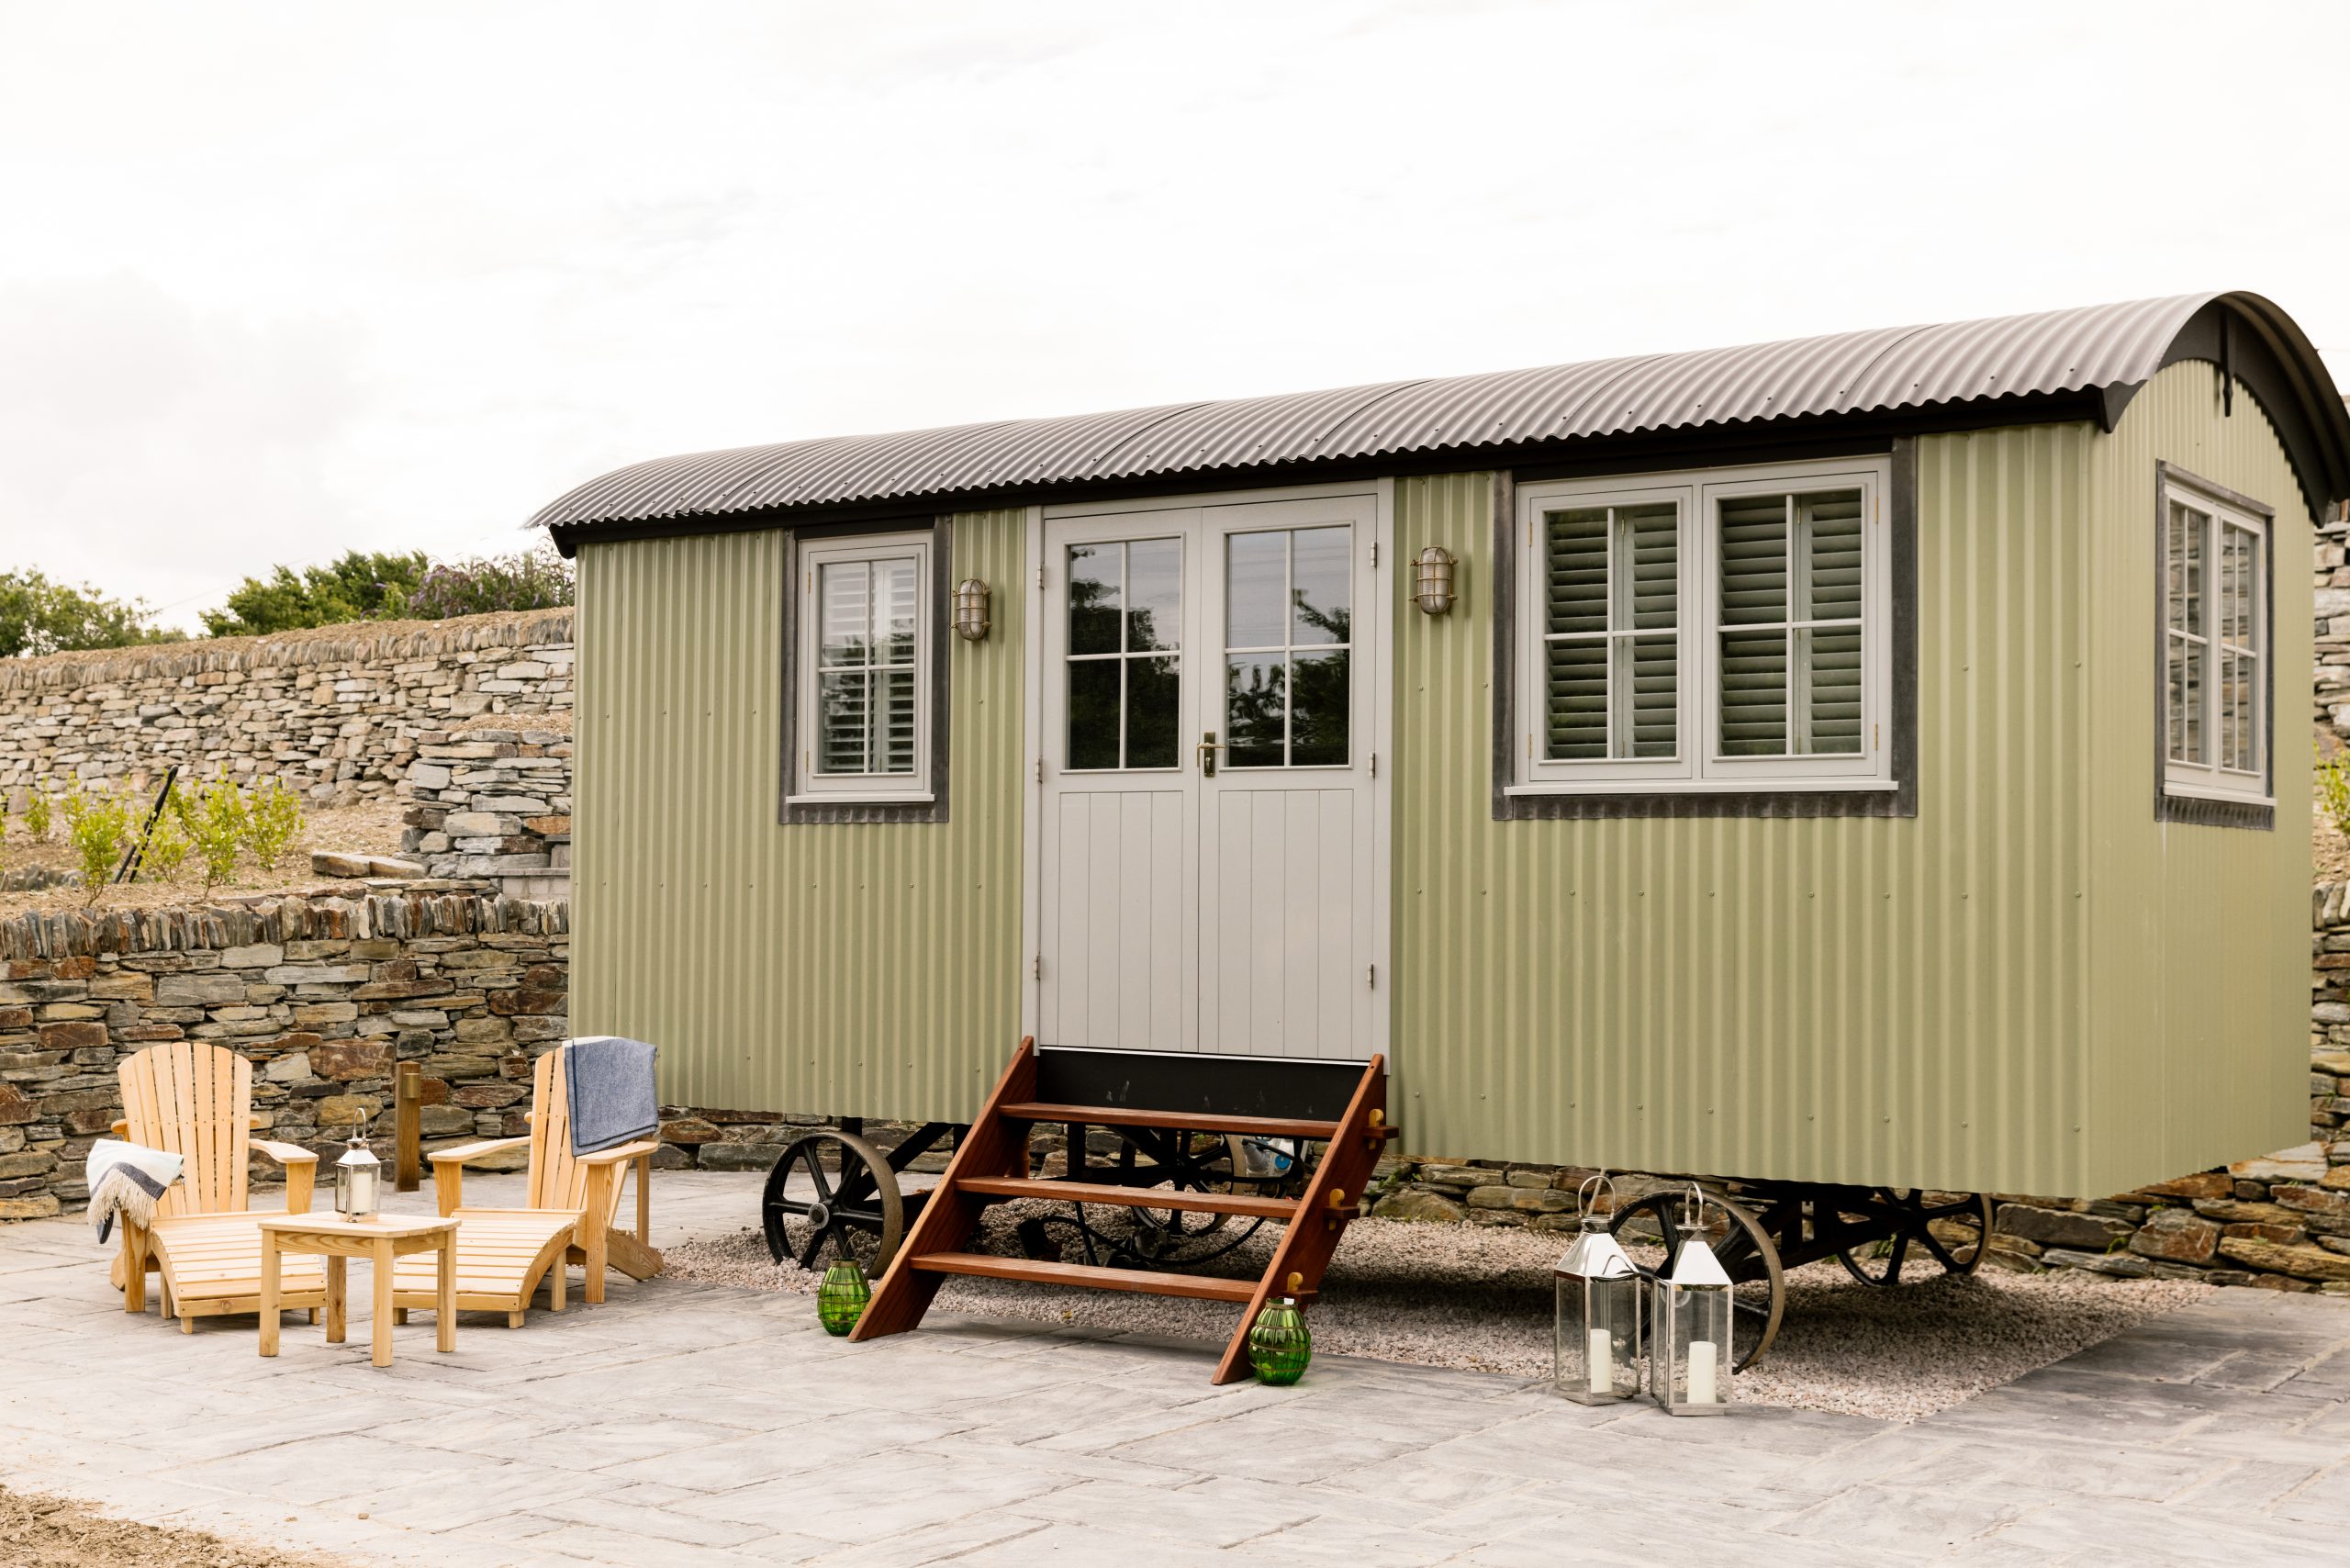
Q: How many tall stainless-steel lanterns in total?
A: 2